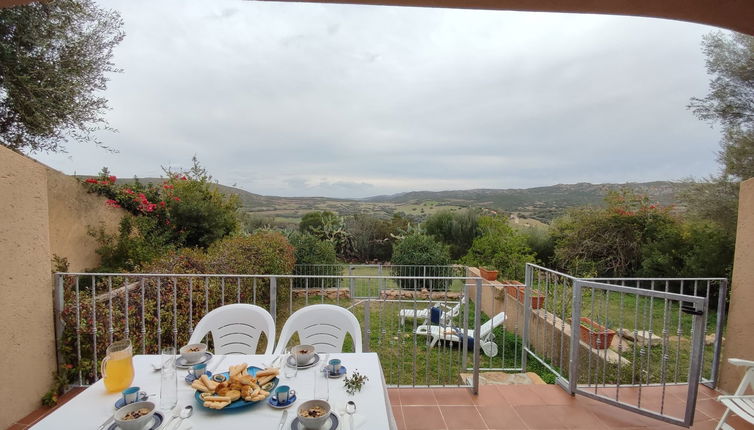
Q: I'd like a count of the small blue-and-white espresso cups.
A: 4